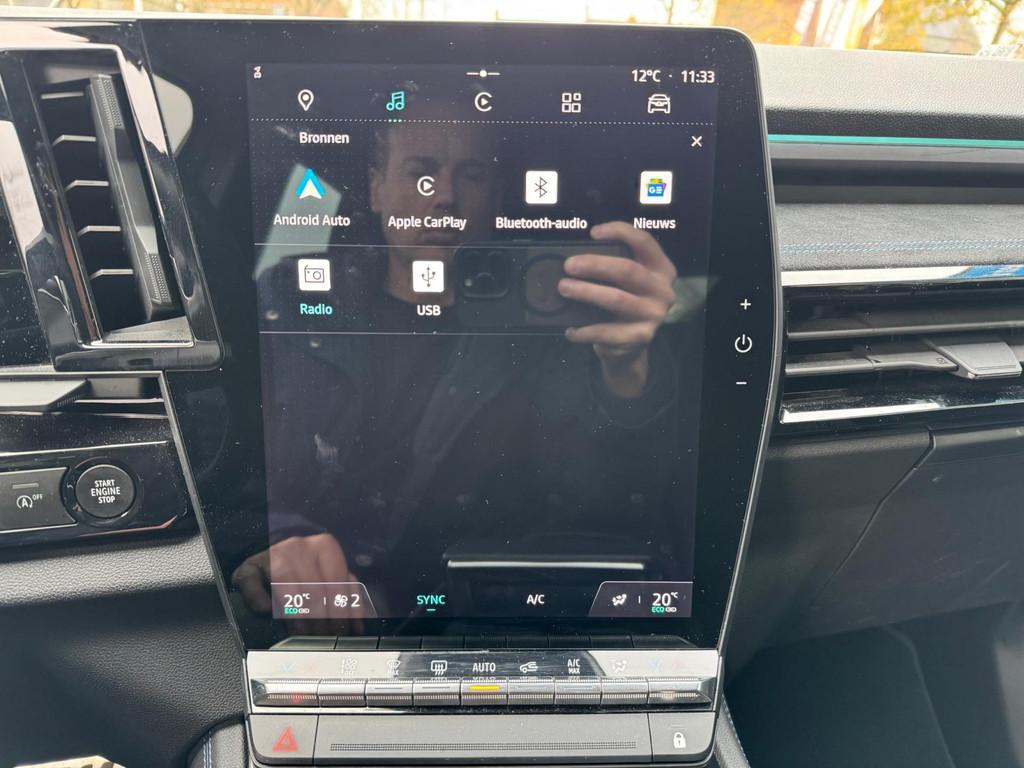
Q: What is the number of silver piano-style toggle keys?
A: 9